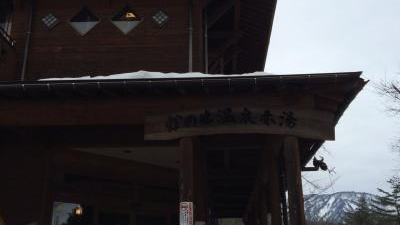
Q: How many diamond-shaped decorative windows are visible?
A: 4